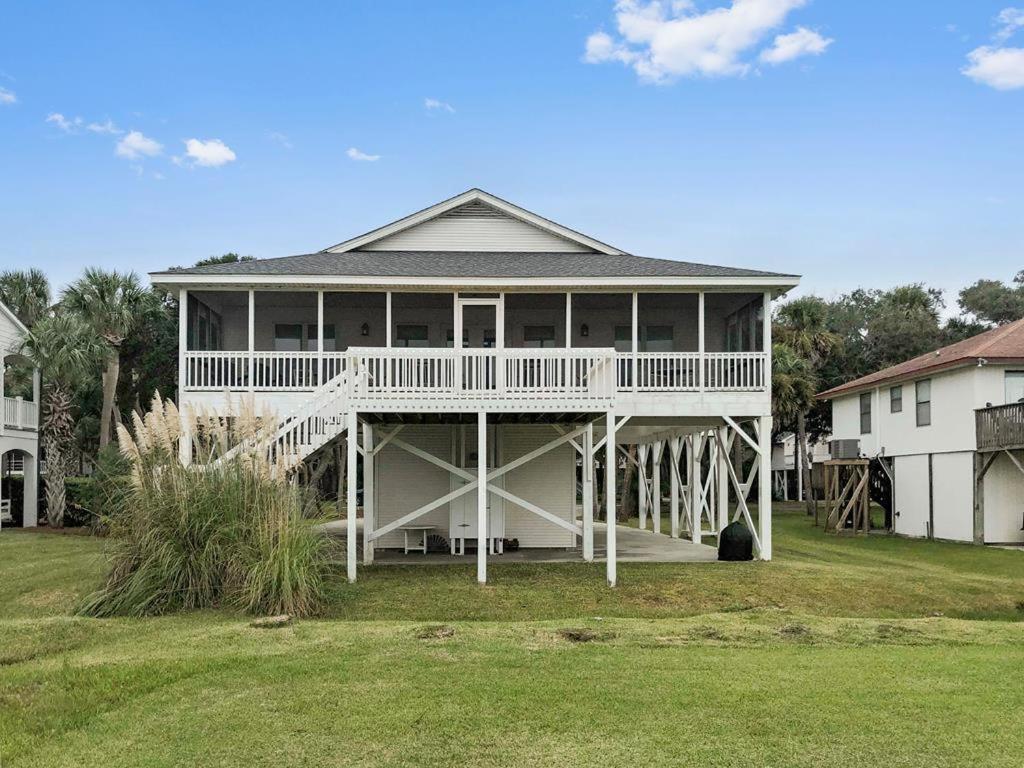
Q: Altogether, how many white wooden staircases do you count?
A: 1